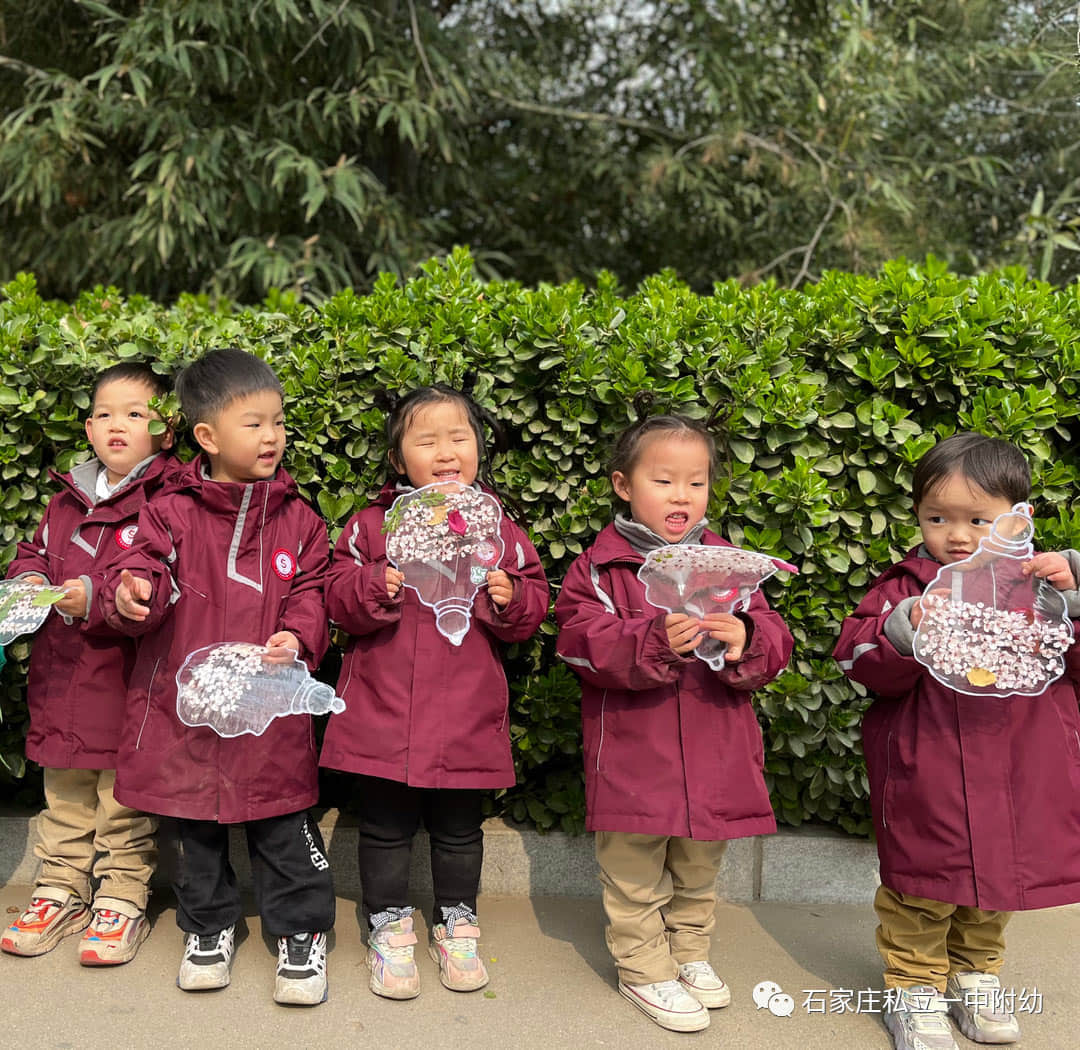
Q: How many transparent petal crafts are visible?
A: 5